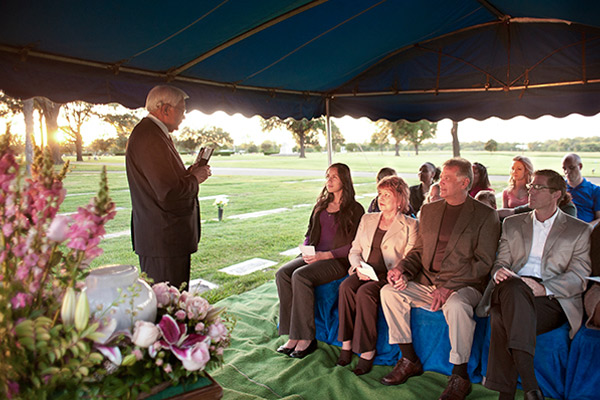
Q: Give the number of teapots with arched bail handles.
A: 0